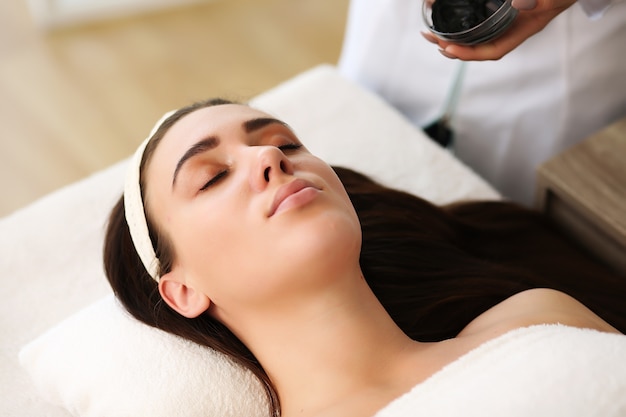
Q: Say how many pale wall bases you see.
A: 1